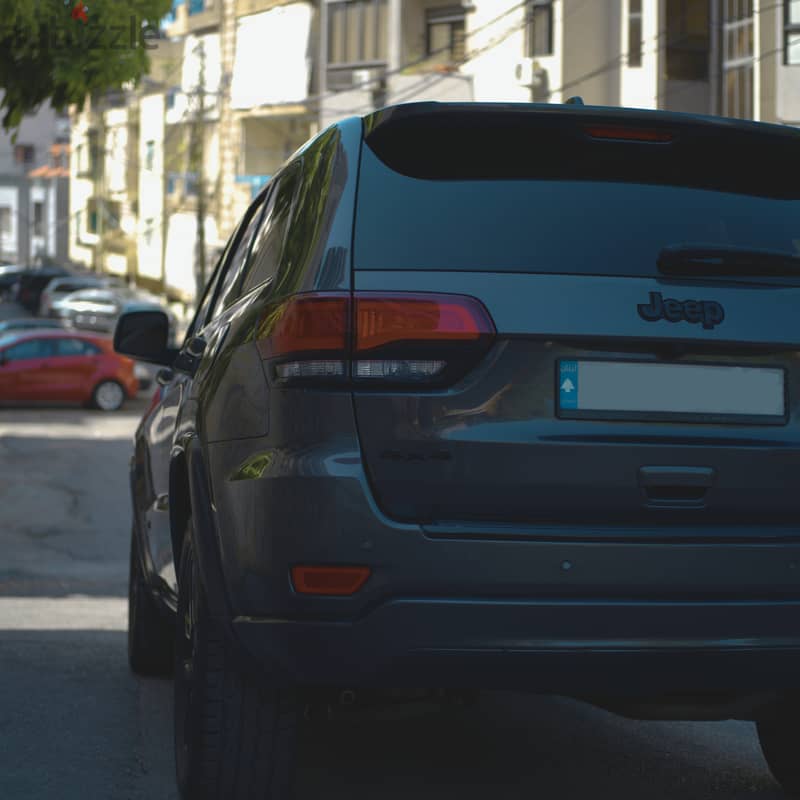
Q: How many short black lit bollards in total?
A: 0